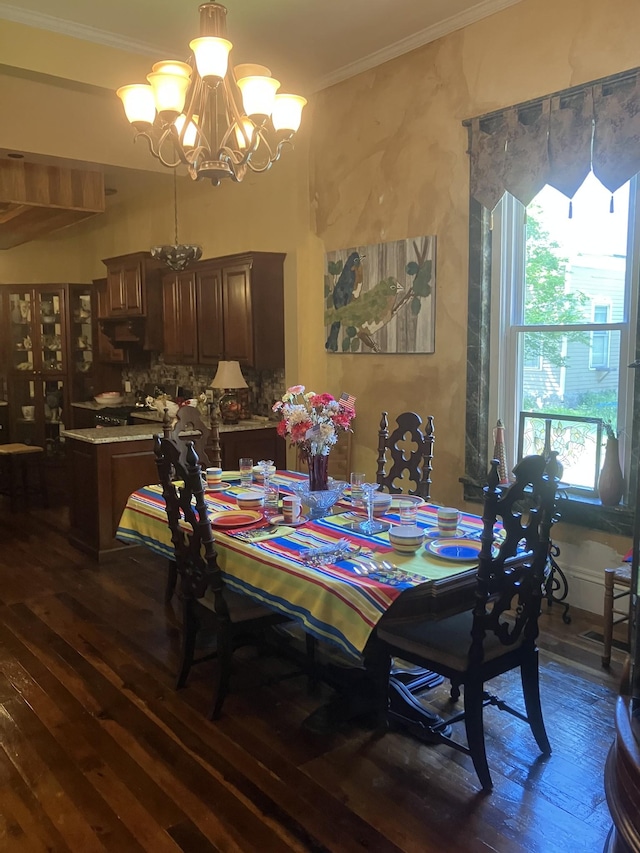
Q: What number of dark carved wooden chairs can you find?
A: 4